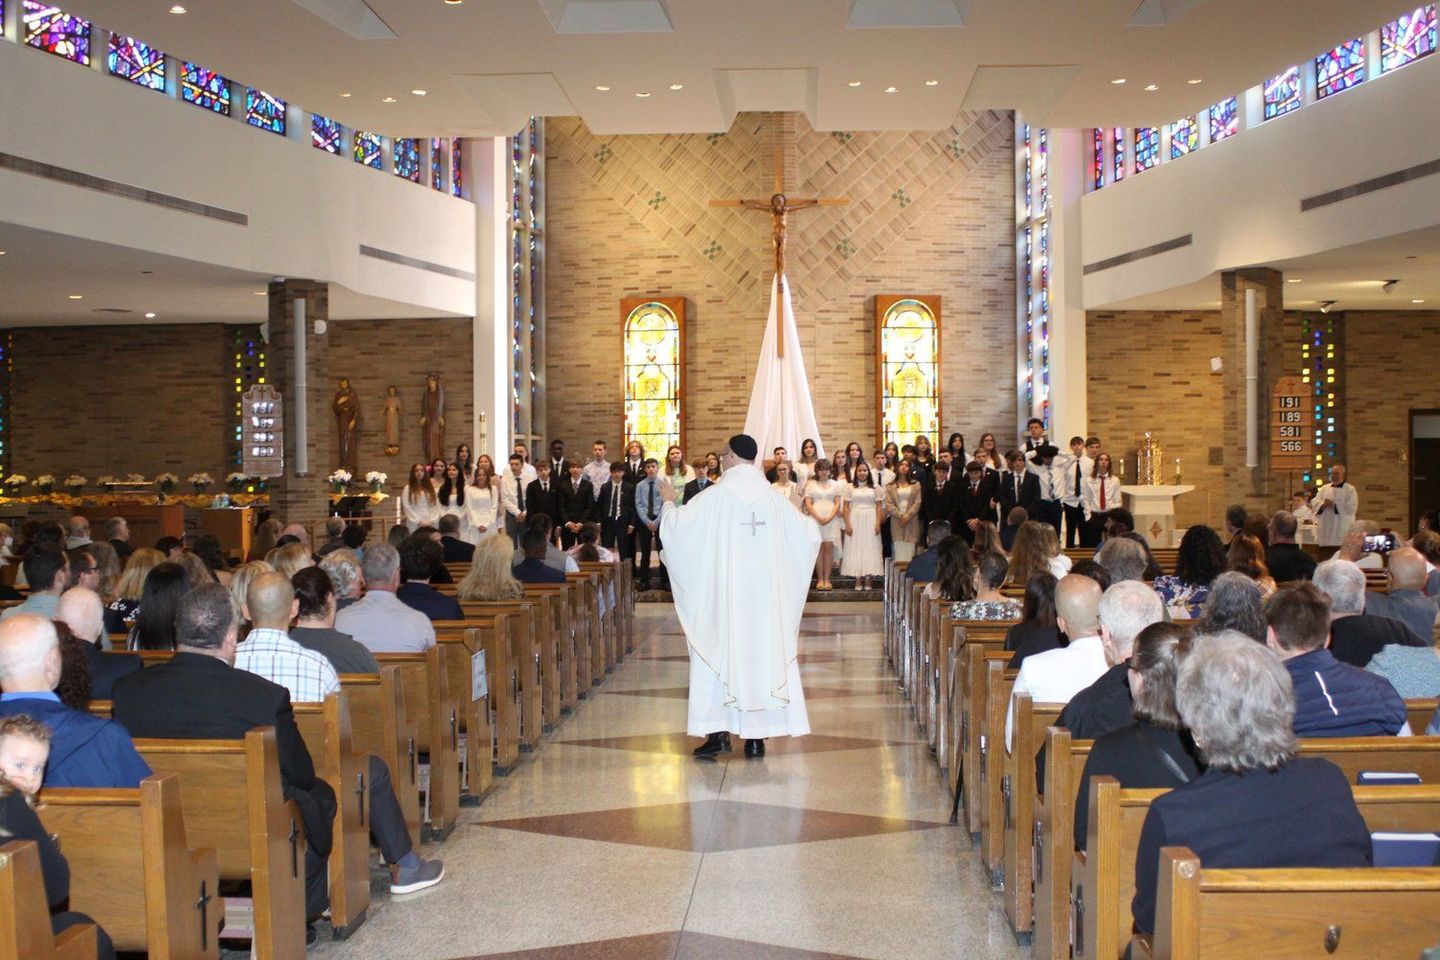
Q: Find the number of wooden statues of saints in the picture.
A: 3